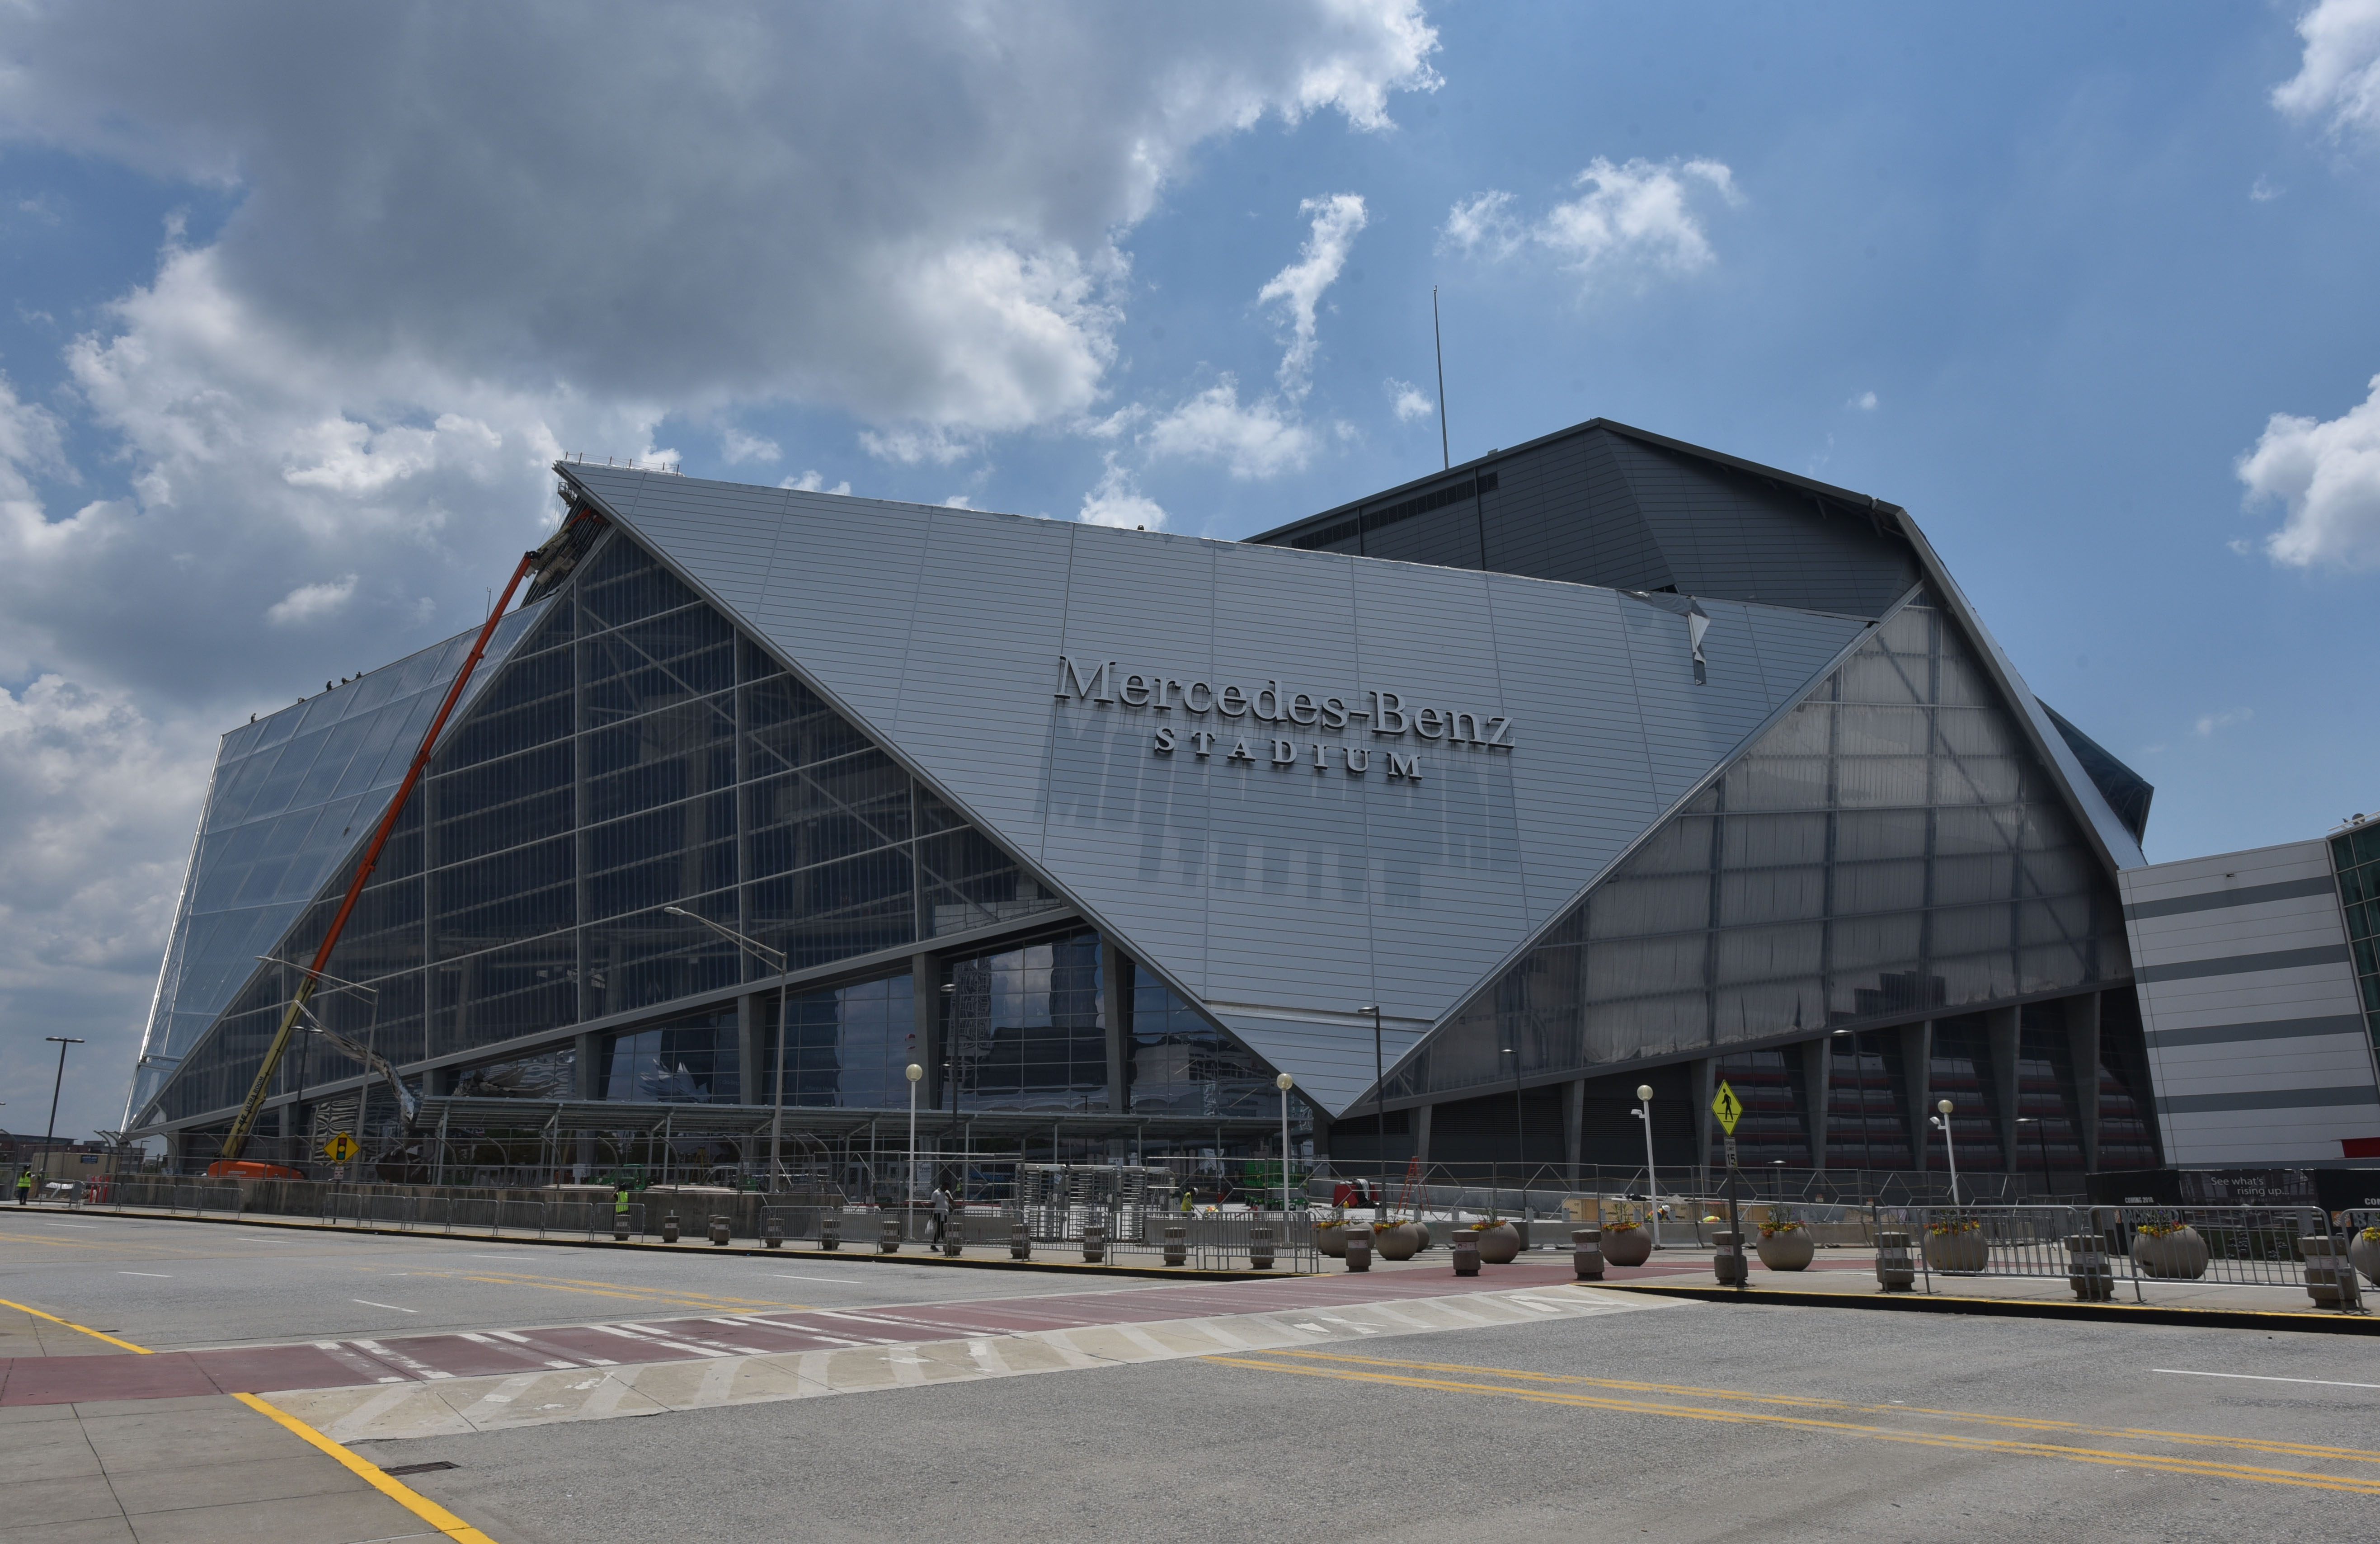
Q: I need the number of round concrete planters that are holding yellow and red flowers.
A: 8